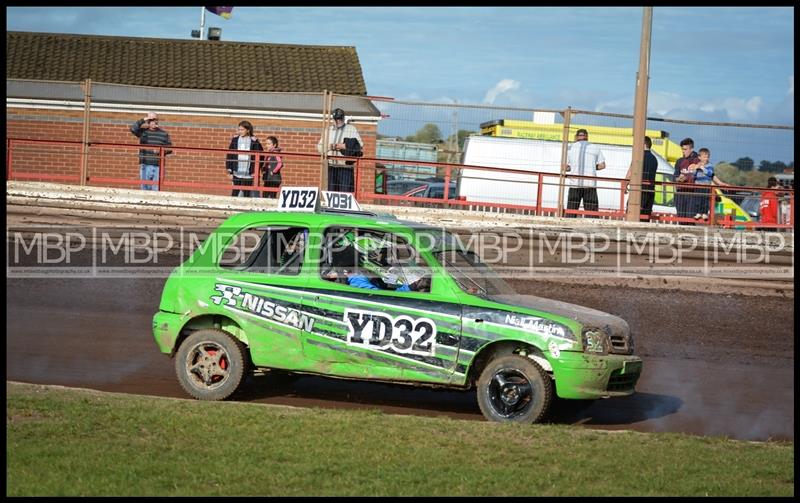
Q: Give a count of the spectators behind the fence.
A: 9